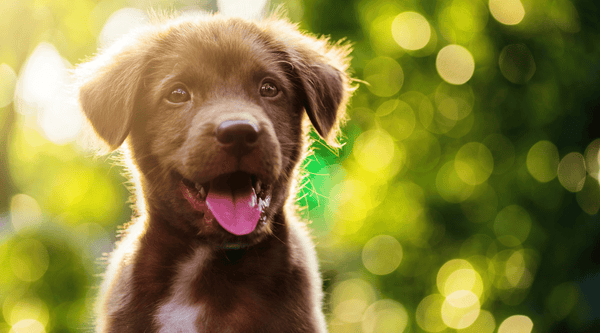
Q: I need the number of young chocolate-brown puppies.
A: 1